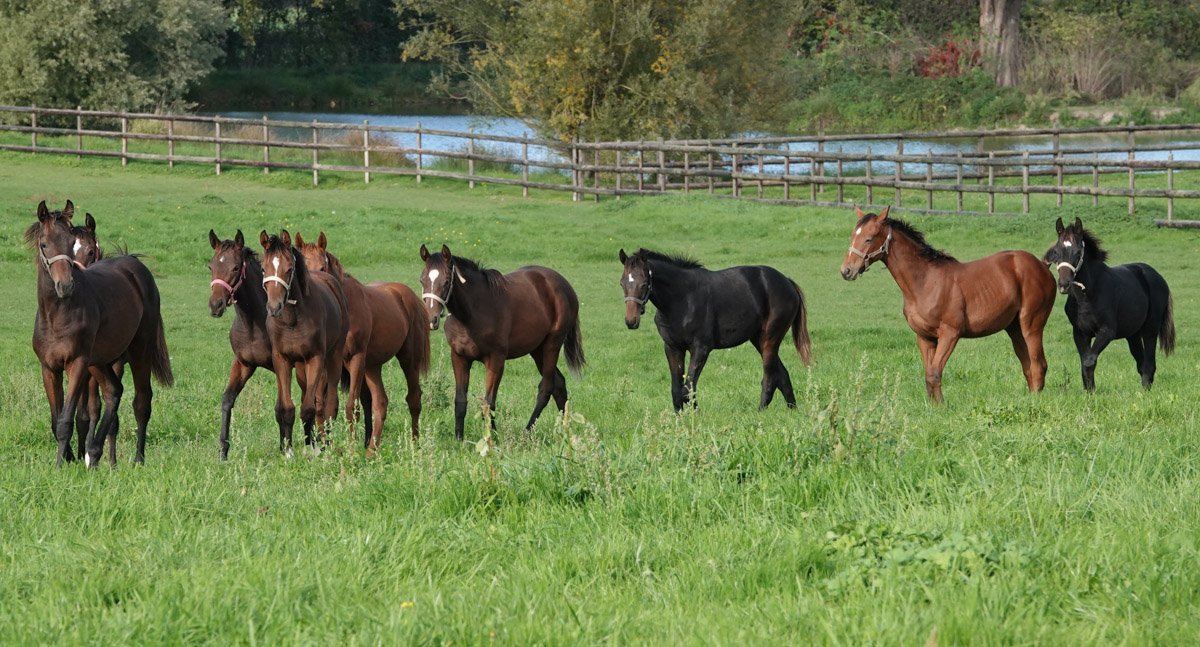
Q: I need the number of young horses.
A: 9